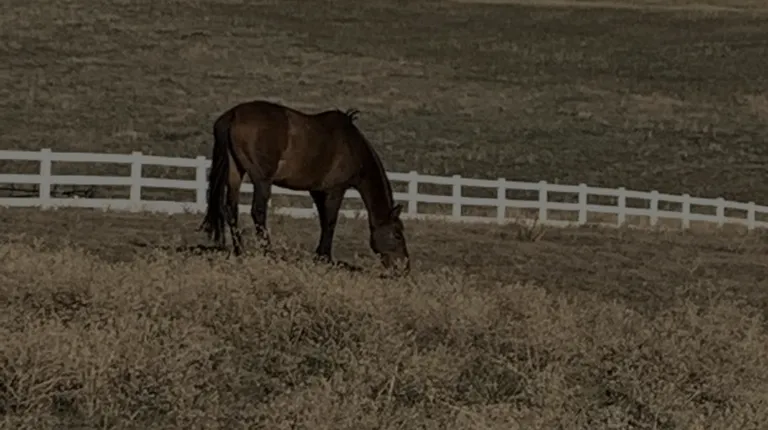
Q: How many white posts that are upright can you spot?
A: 13